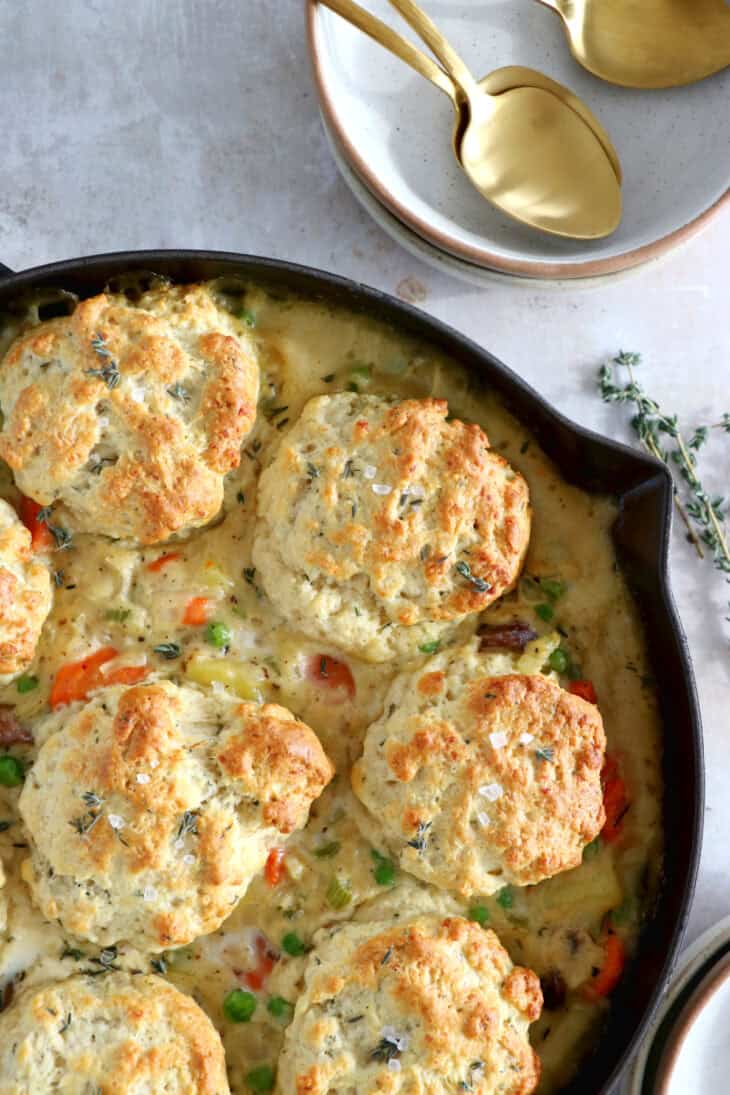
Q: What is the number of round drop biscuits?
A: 7